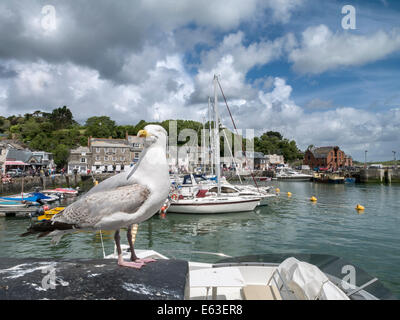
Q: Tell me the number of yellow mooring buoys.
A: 4